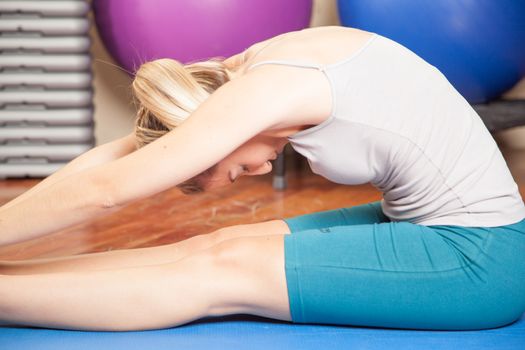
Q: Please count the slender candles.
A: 0